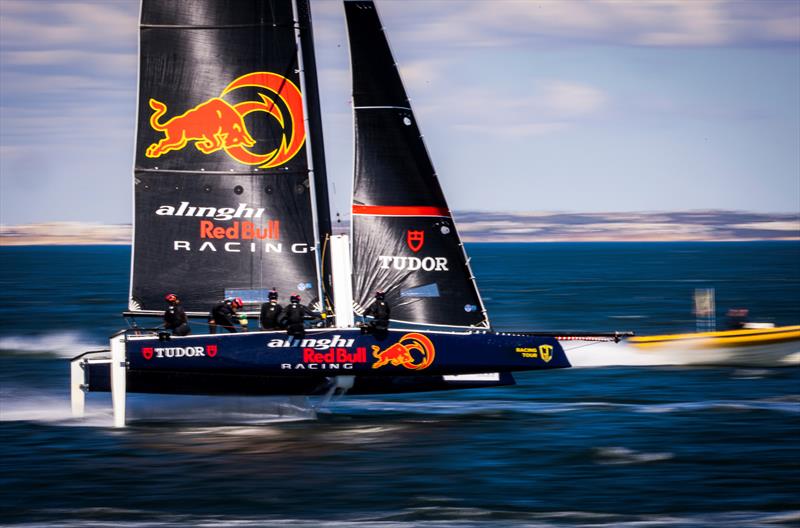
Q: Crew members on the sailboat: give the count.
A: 5